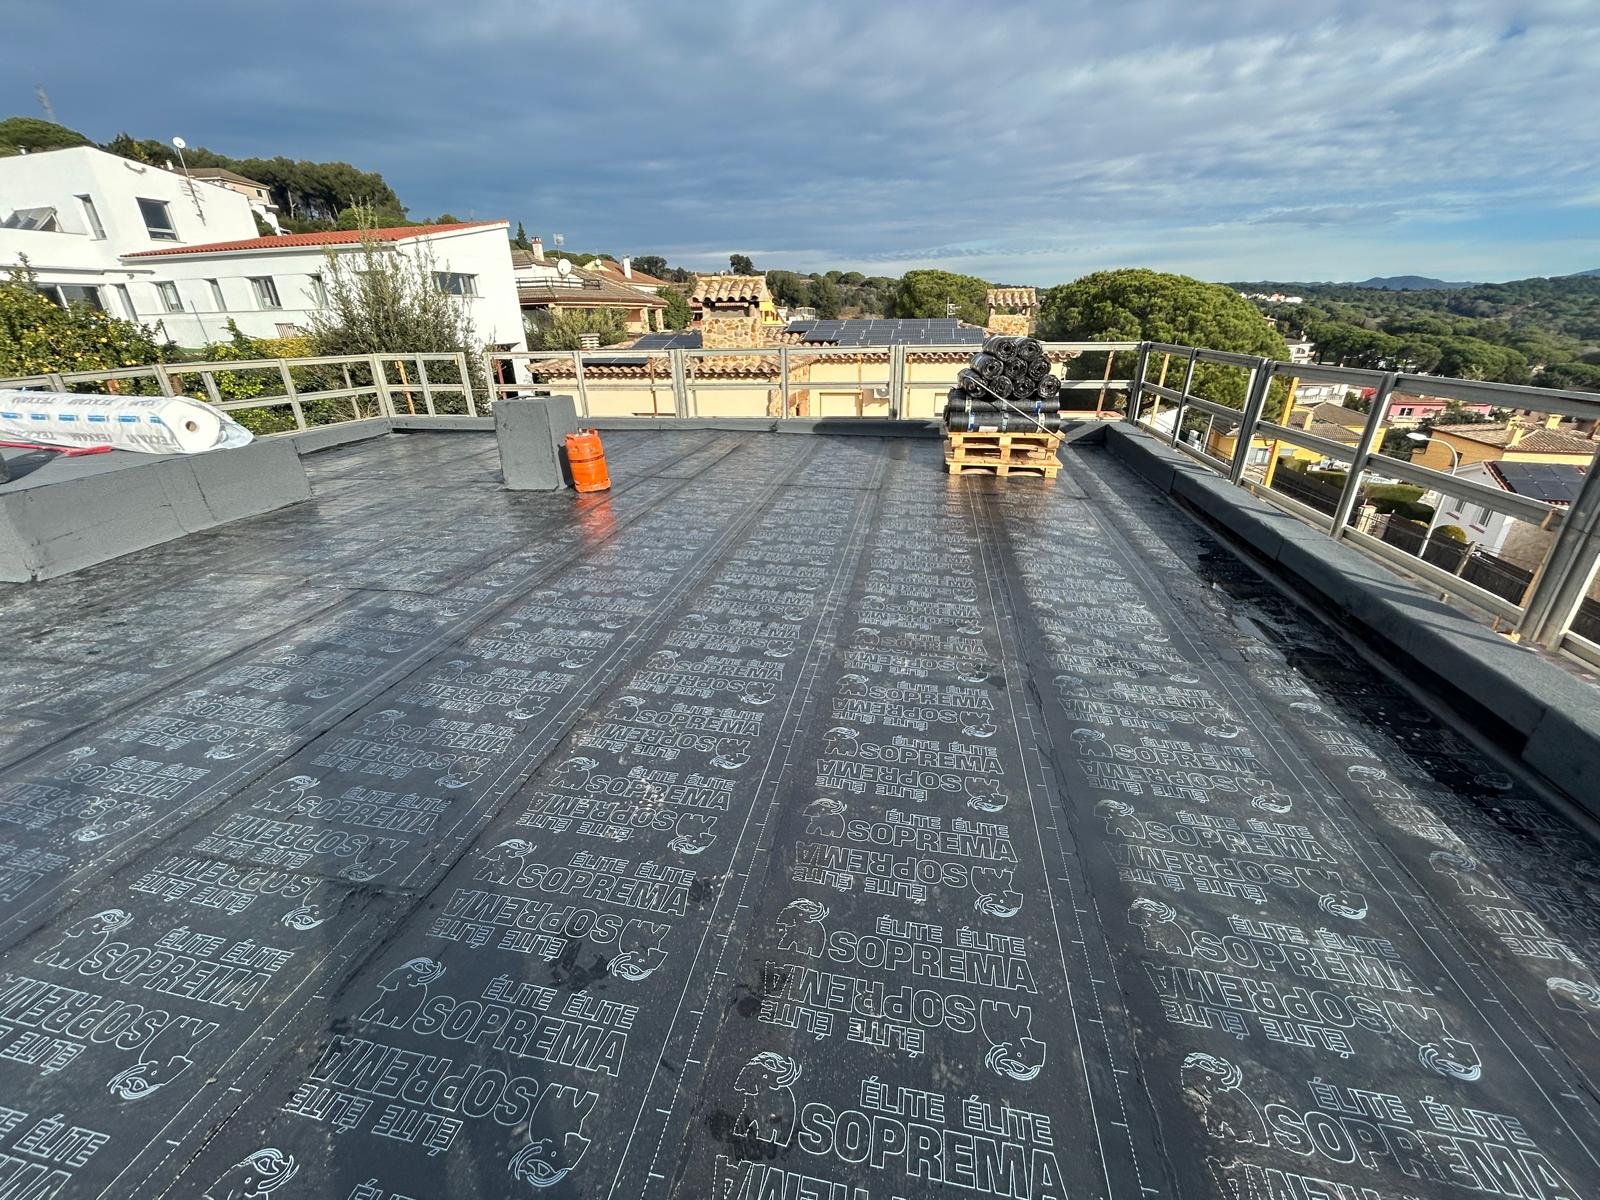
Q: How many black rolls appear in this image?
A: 11